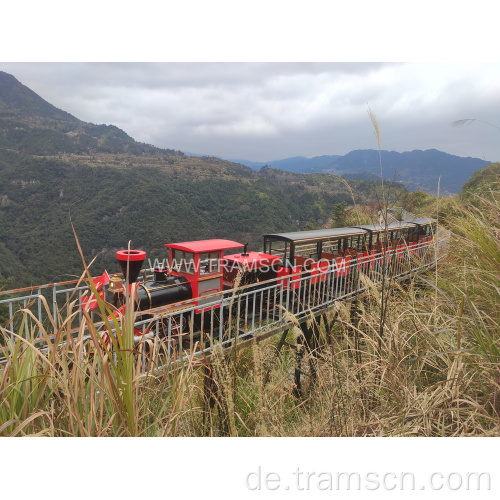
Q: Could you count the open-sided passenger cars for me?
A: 3